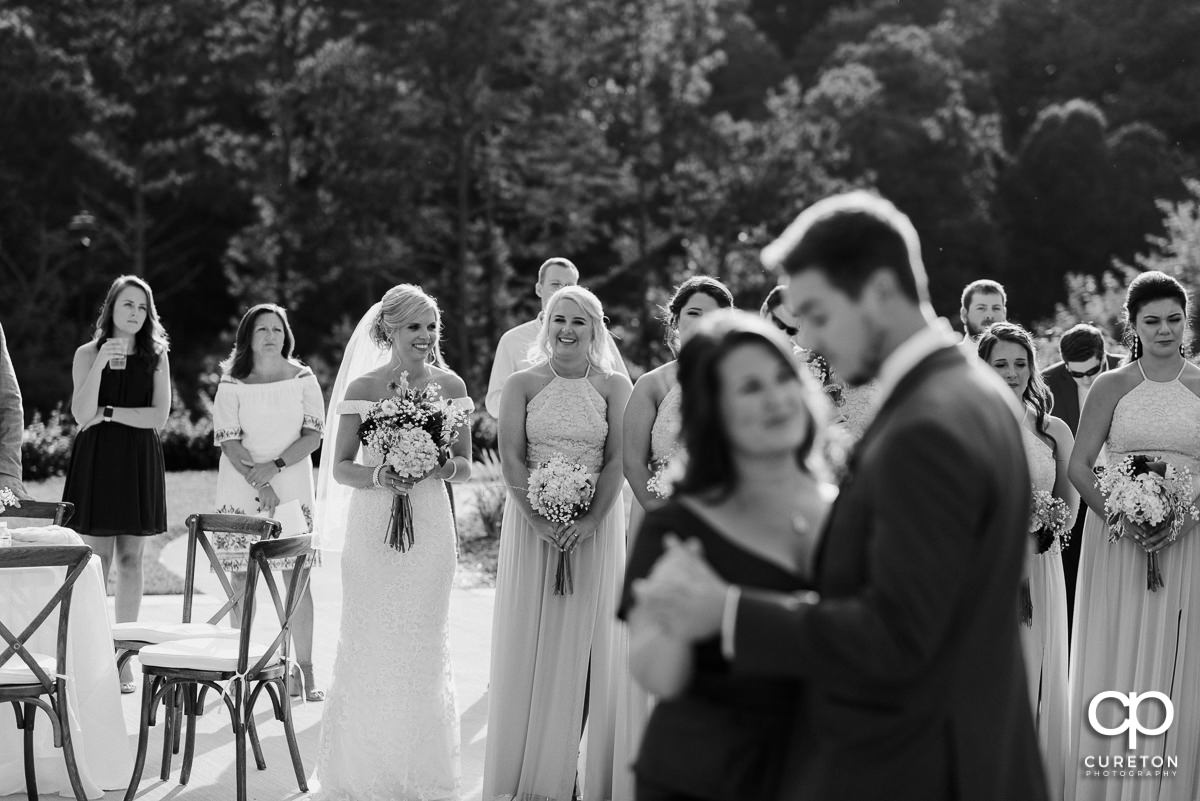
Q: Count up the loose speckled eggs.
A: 0